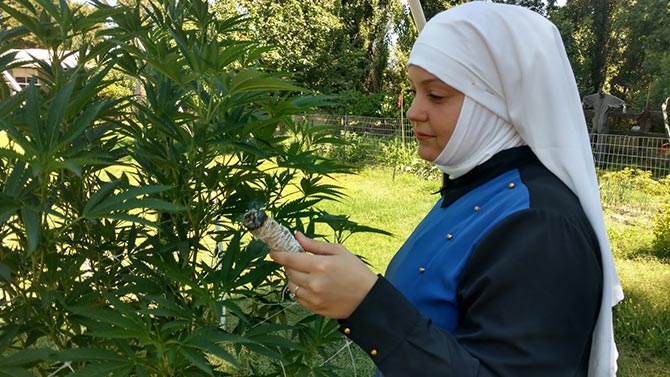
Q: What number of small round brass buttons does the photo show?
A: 6